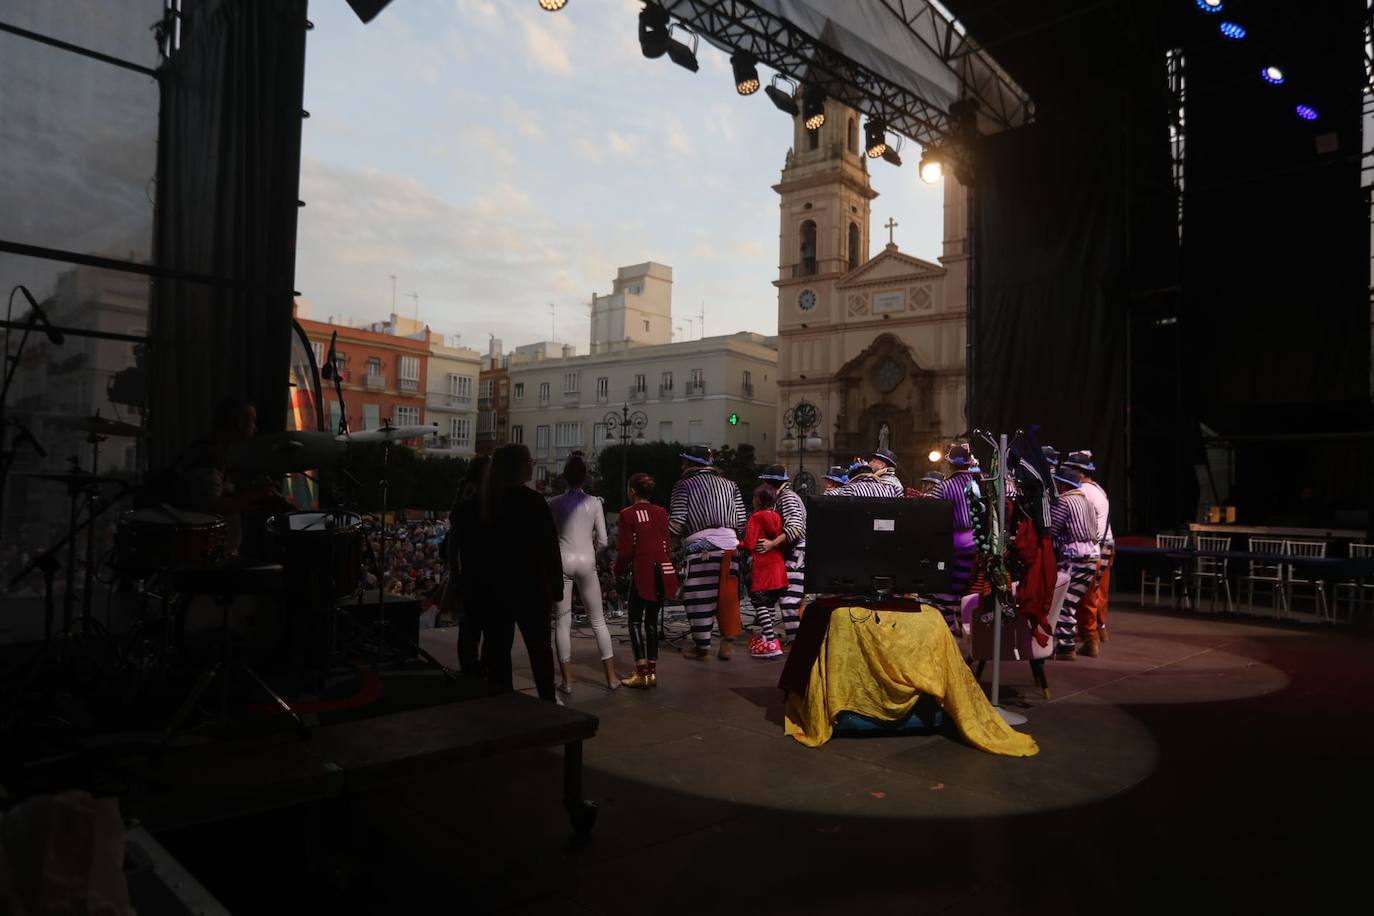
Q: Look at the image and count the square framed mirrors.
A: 0